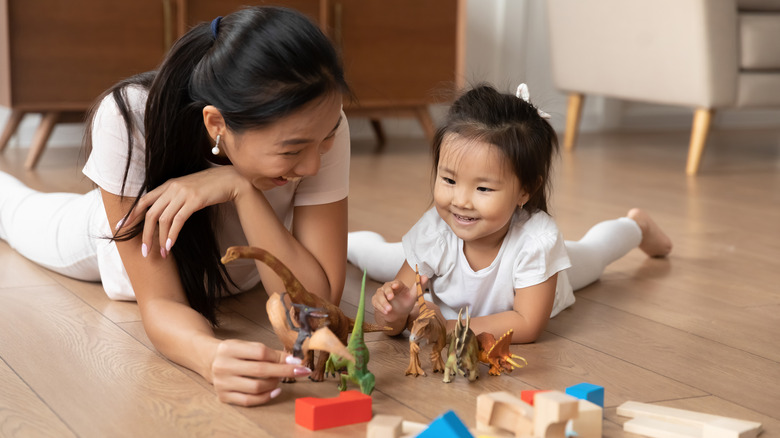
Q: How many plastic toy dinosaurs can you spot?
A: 6